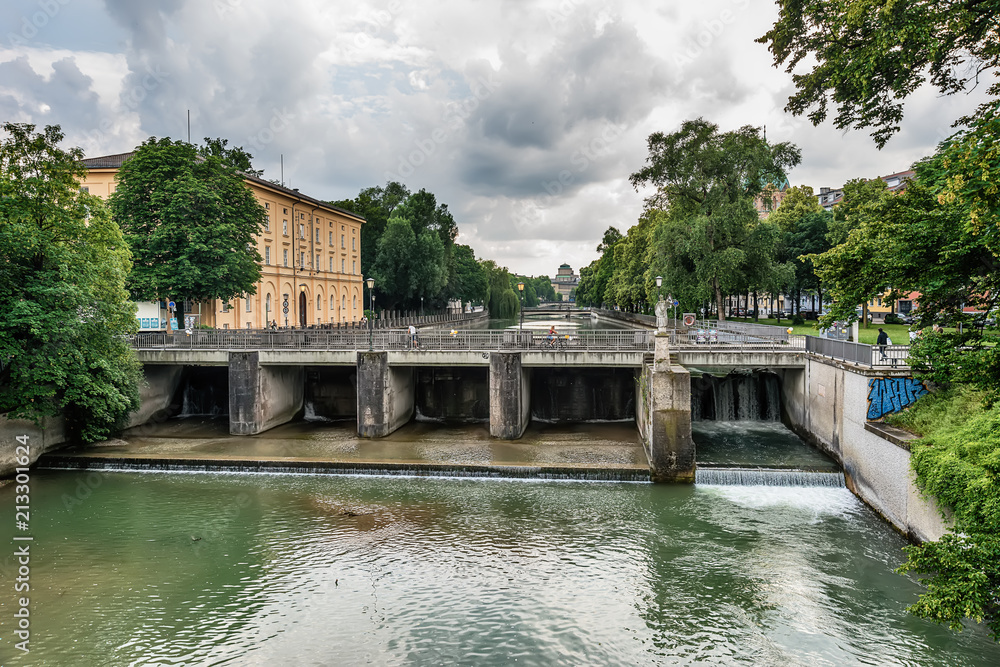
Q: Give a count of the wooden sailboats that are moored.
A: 0